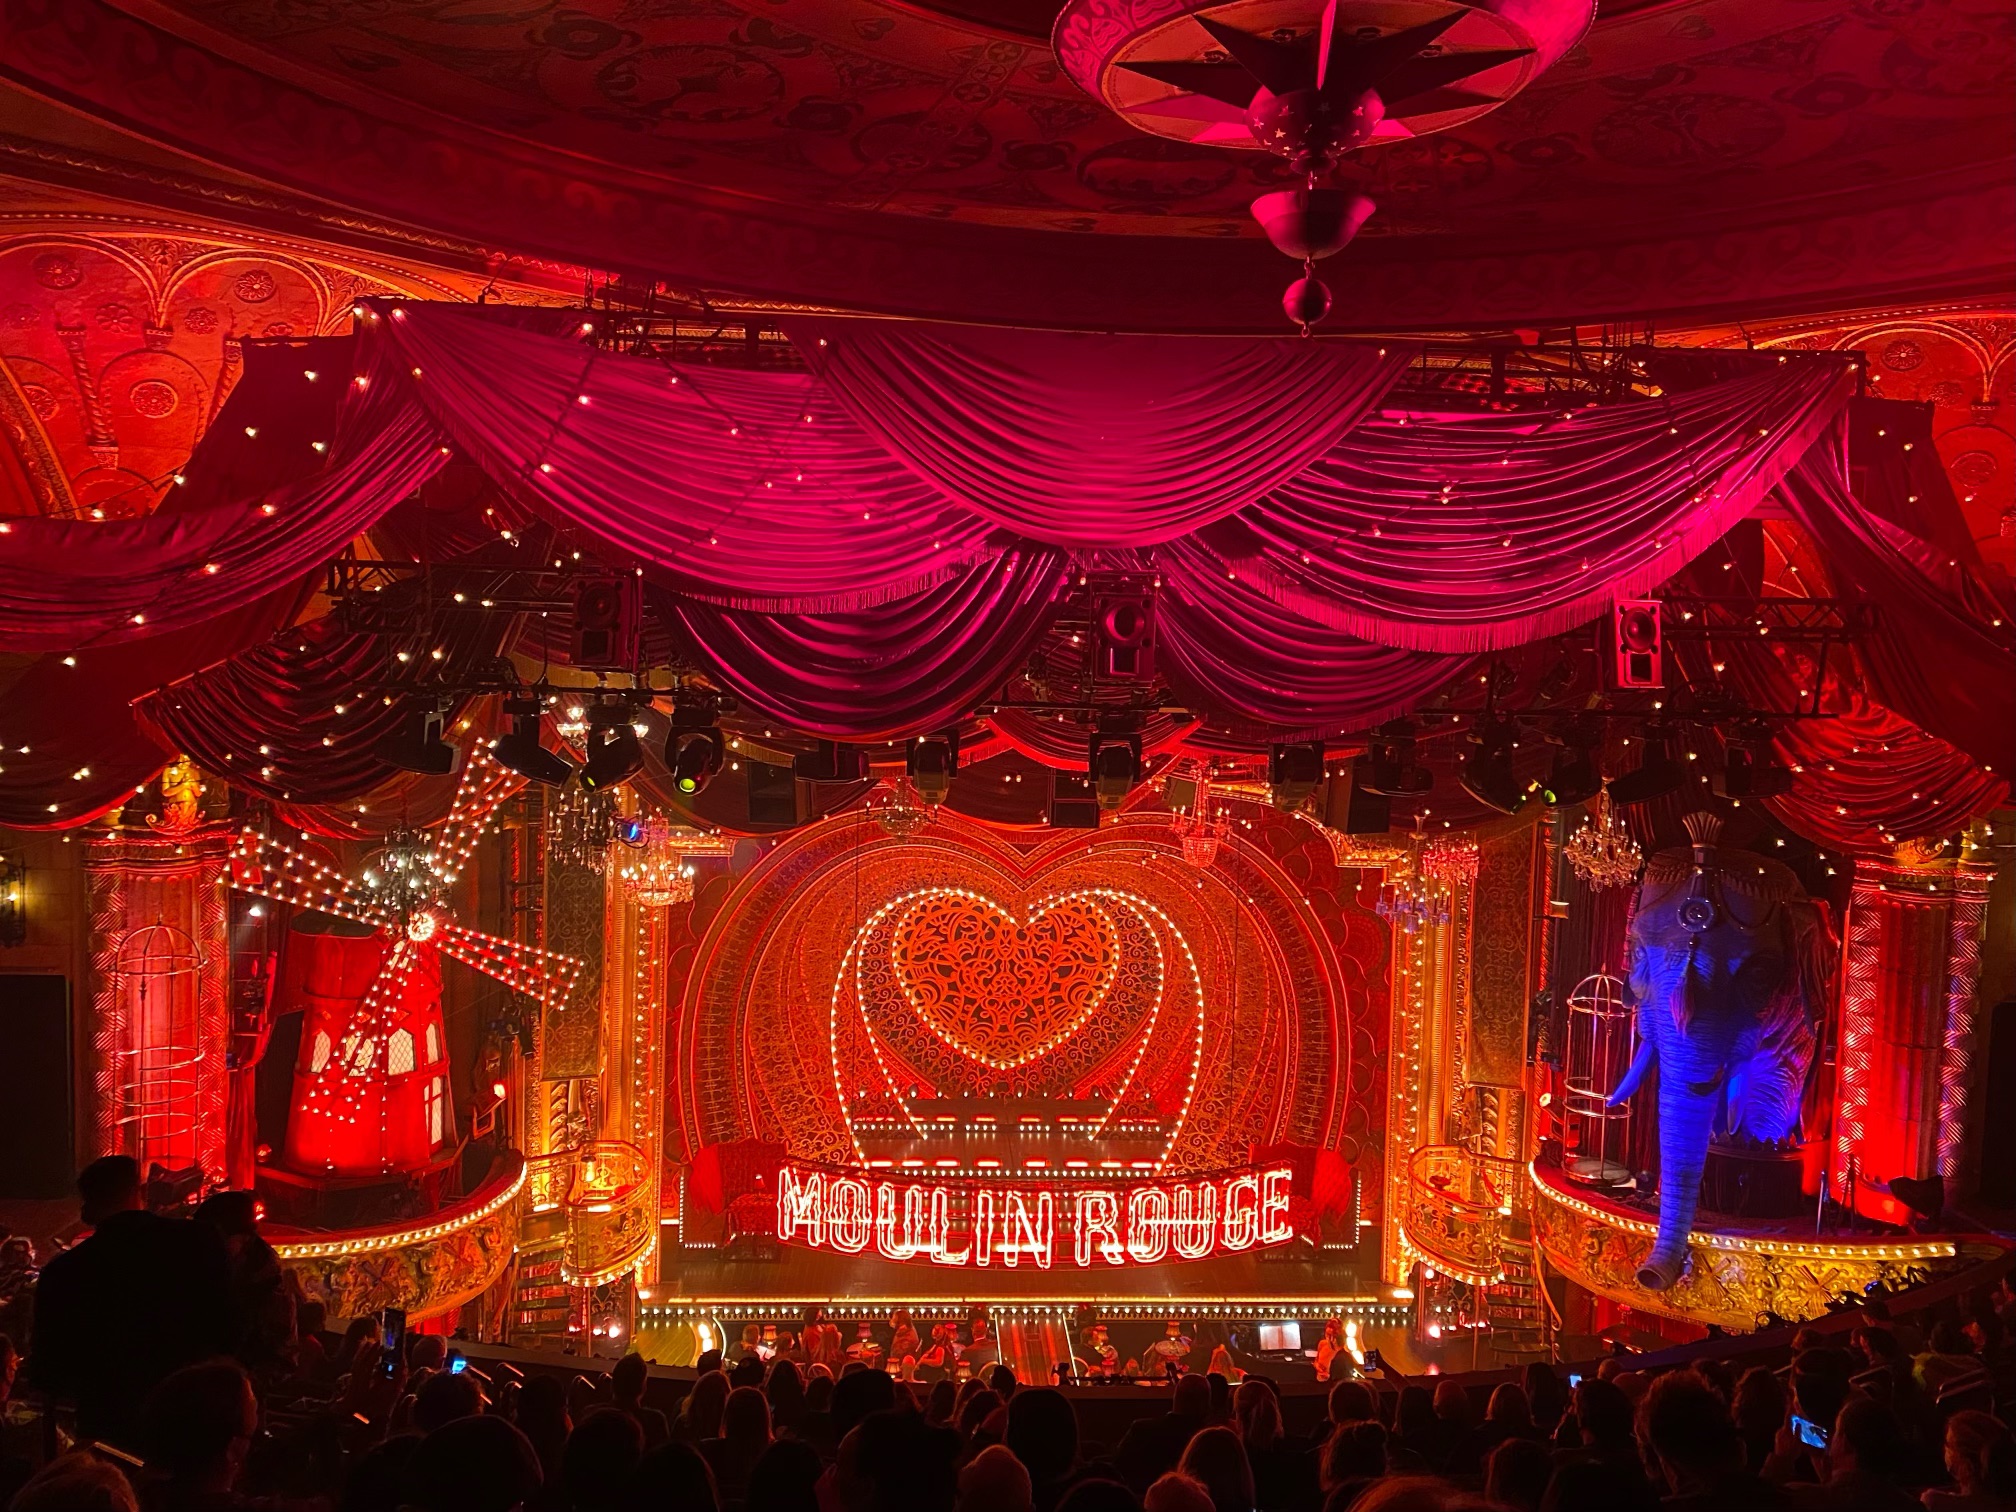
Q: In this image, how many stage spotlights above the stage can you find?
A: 13